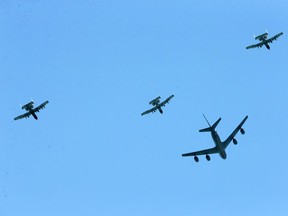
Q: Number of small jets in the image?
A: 3